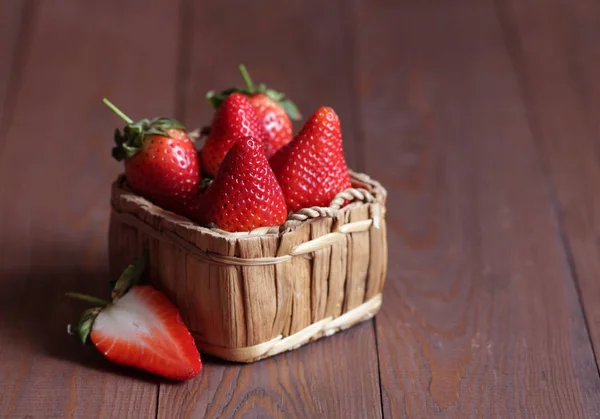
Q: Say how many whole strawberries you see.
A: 5